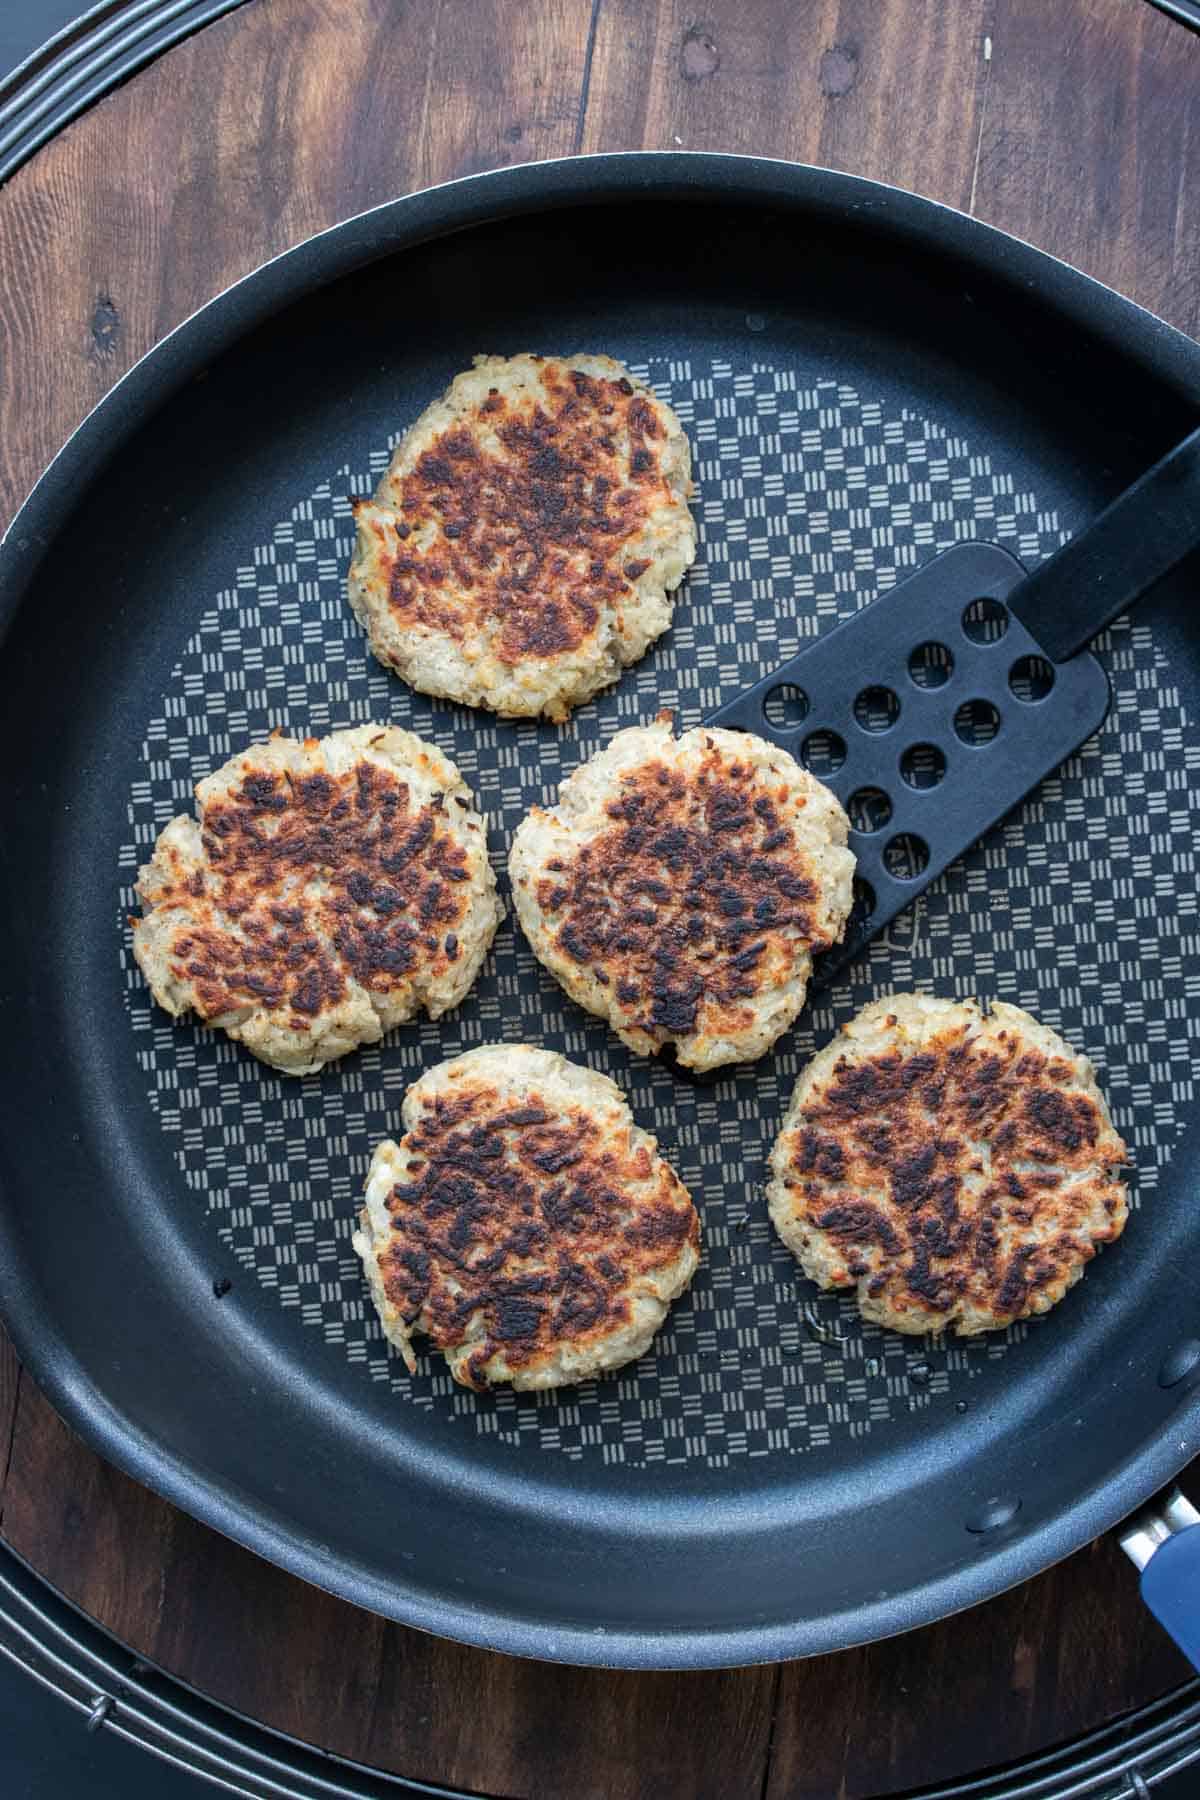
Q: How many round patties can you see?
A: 5